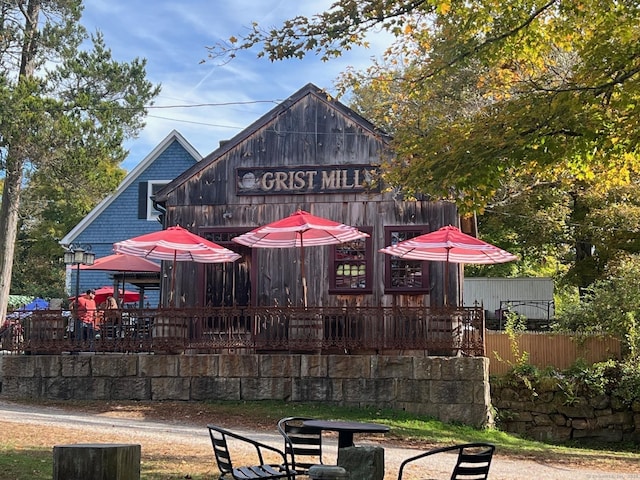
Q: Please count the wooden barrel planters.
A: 4